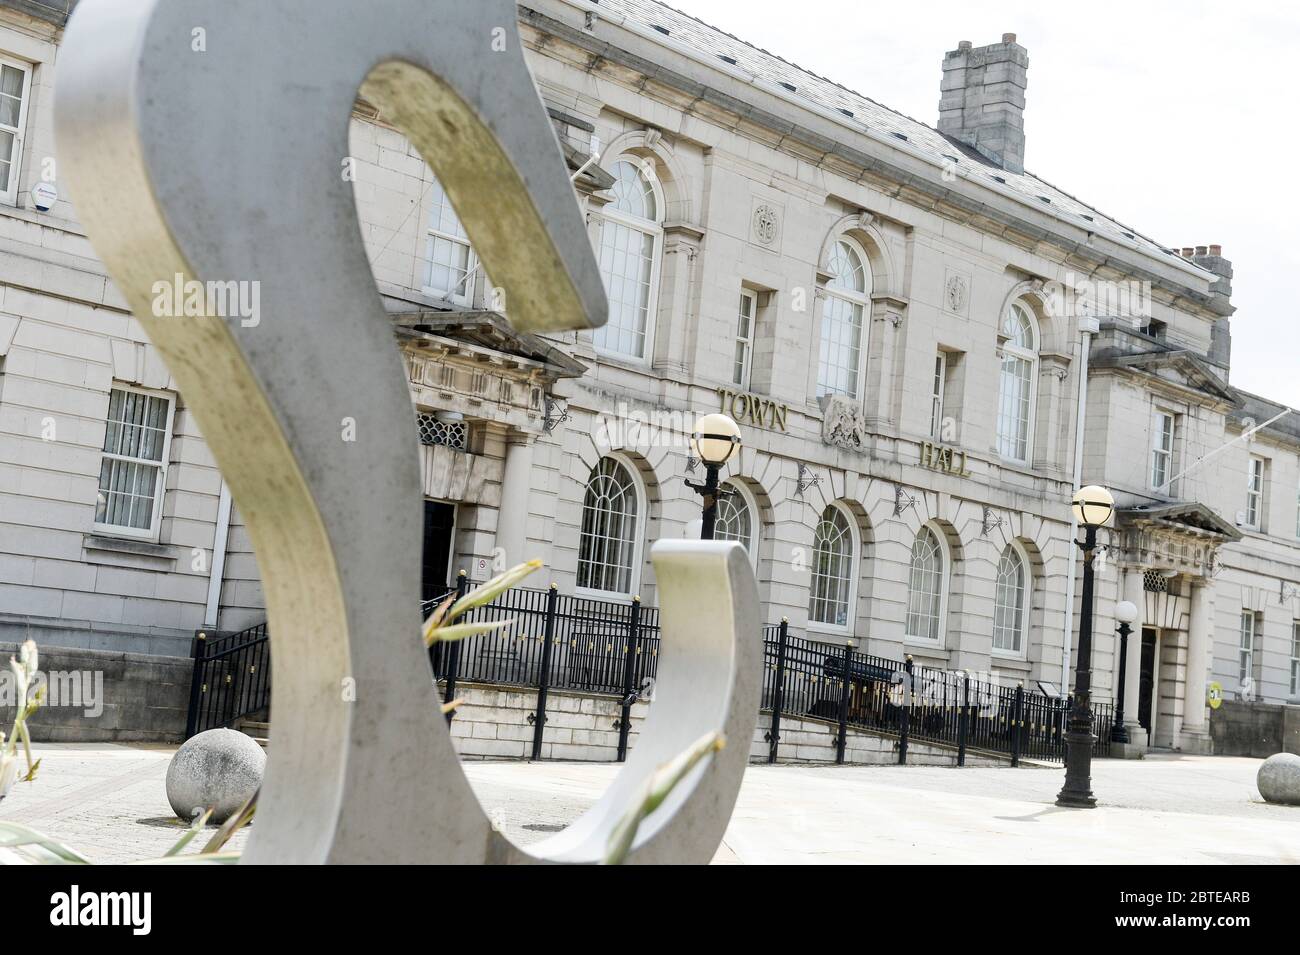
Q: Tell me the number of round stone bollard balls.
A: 2